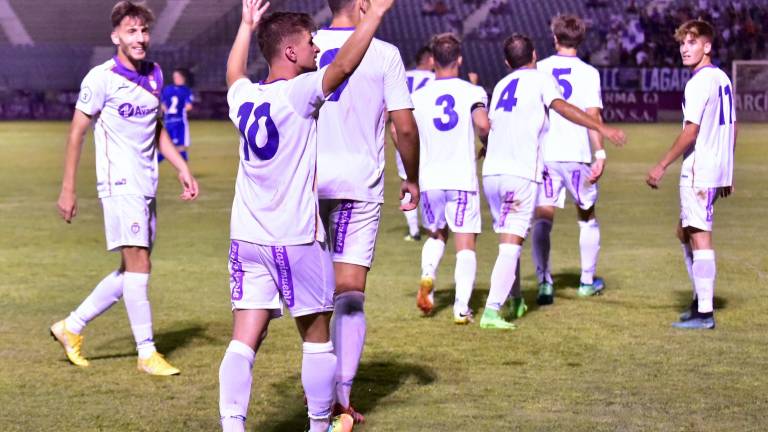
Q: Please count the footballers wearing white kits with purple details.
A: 8